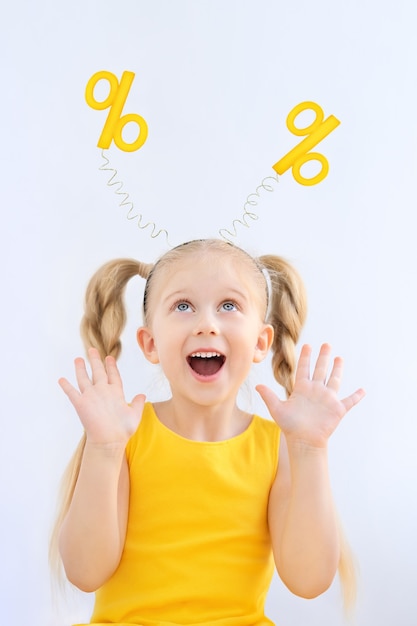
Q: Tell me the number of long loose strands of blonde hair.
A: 2